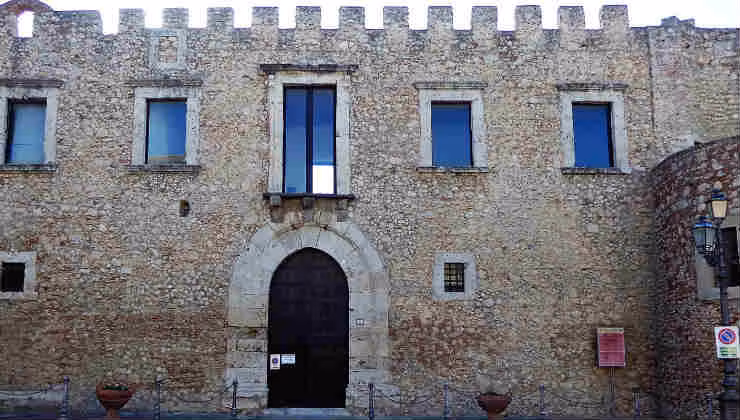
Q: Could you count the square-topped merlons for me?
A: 12